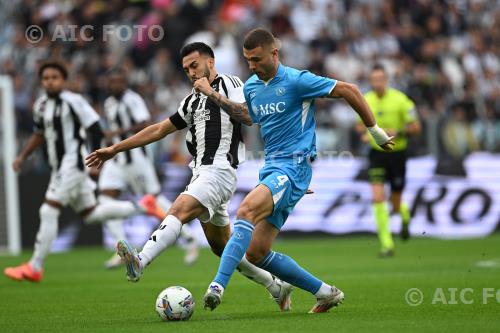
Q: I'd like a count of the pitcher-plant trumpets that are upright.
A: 0